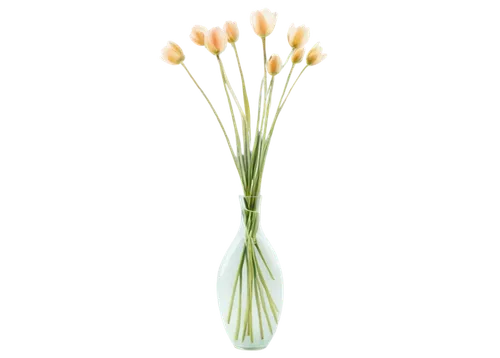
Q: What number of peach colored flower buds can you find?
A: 9